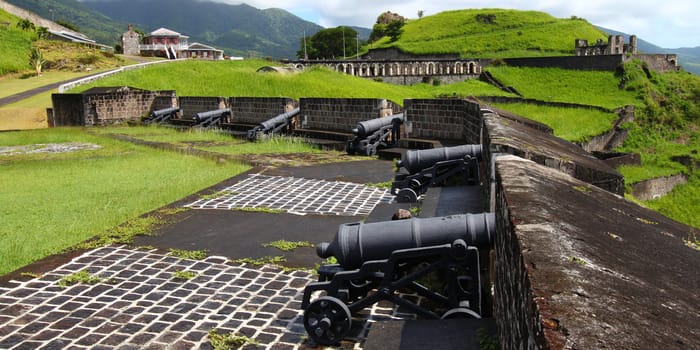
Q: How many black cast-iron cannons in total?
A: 6